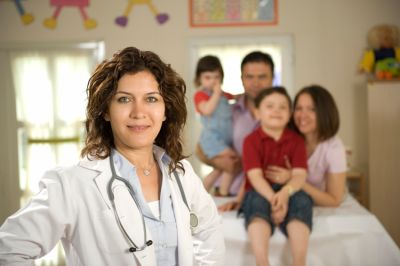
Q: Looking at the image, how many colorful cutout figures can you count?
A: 3